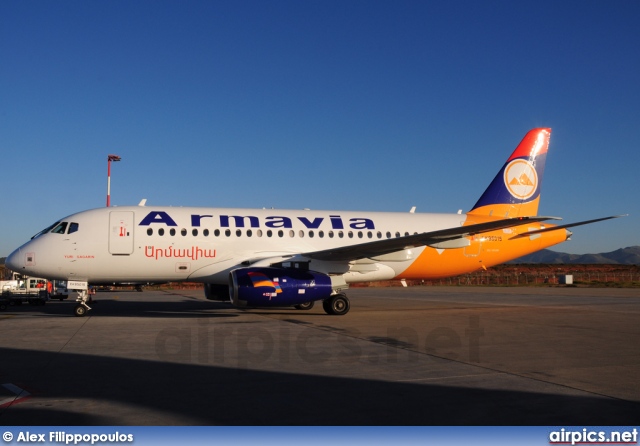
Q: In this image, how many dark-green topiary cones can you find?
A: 0